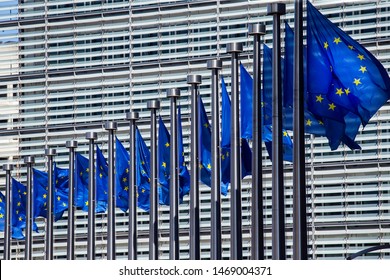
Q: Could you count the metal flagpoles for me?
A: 15